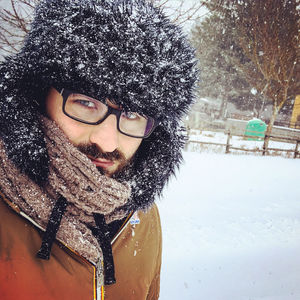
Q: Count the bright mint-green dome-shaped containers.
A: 1